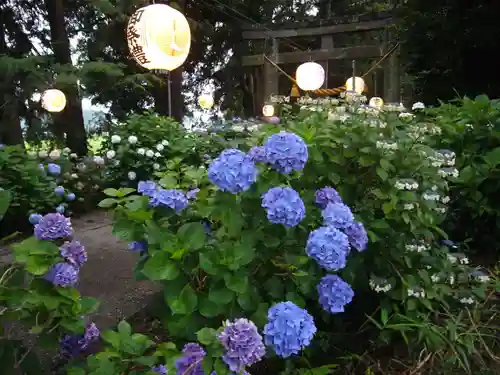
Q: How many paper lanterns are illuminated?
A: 7